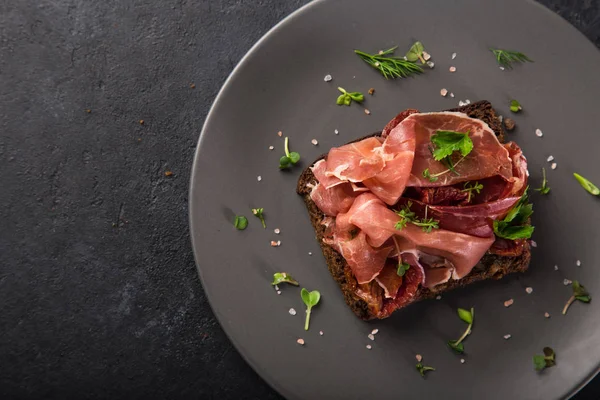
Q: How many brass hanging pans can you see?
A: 0